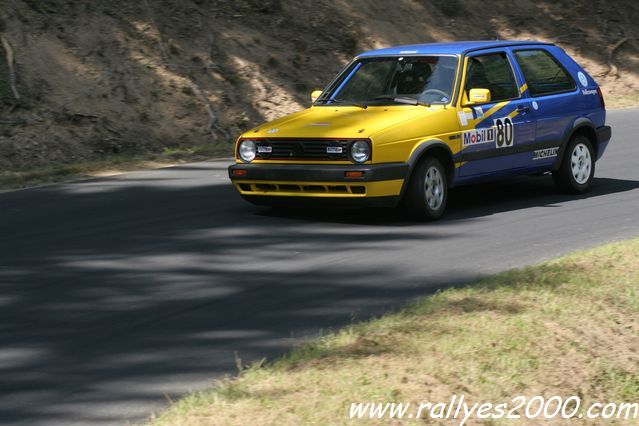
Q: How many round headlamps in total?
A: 2